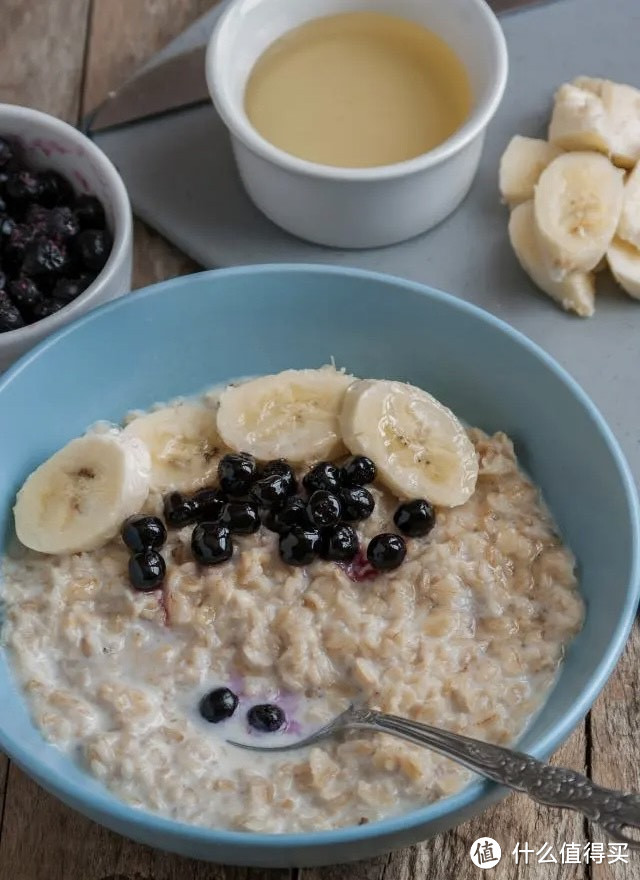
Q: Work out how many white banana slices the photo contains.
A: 11